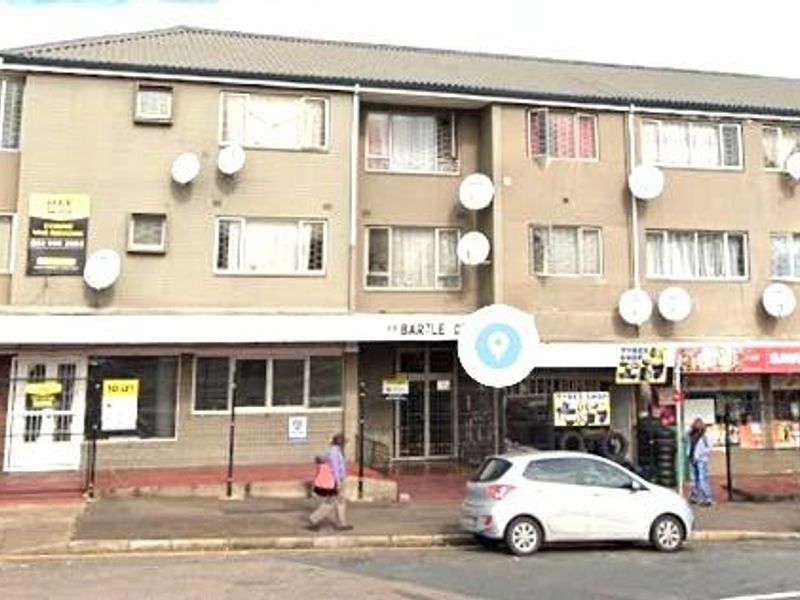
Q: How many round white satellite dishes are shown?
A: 10